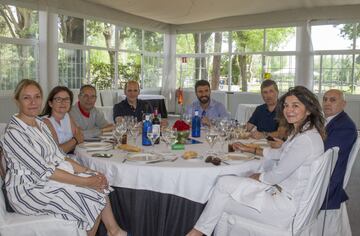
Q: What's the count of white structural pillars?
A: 3